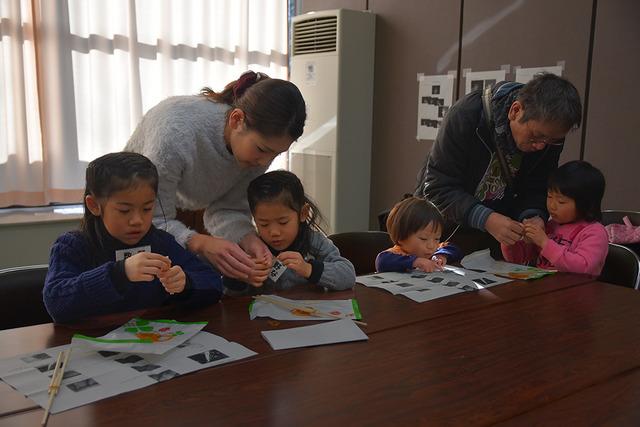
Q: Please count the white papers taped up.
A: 3